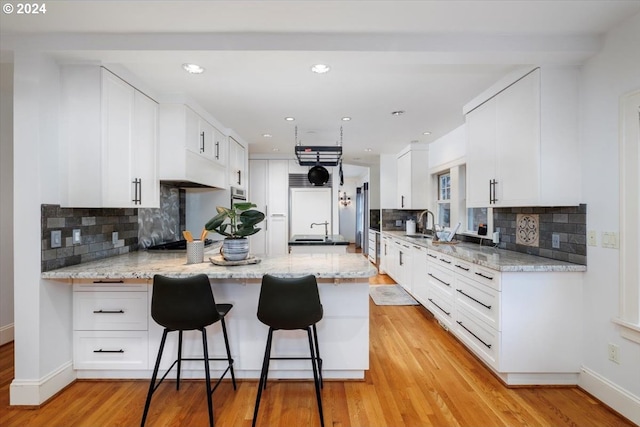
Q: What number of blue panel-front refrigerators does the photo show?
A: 0